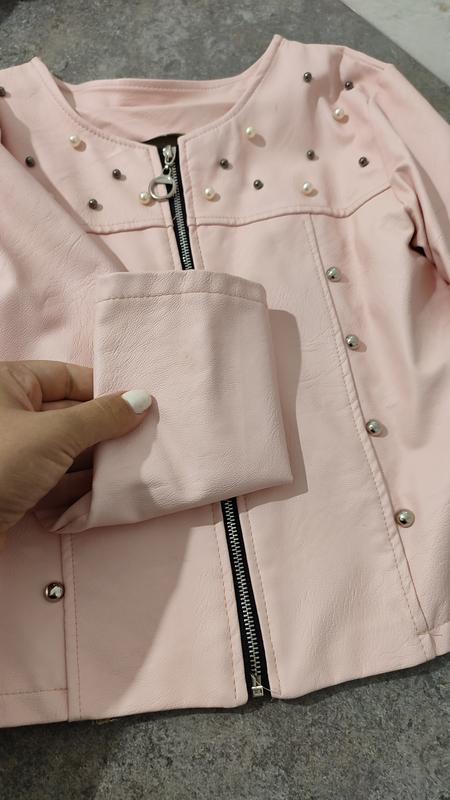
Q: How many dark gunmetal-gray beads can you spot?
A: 10